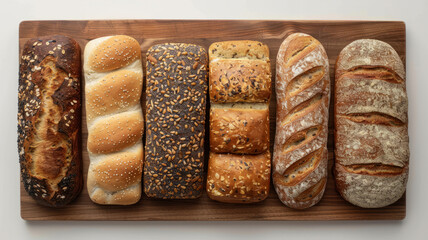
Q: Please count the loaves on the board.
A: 6